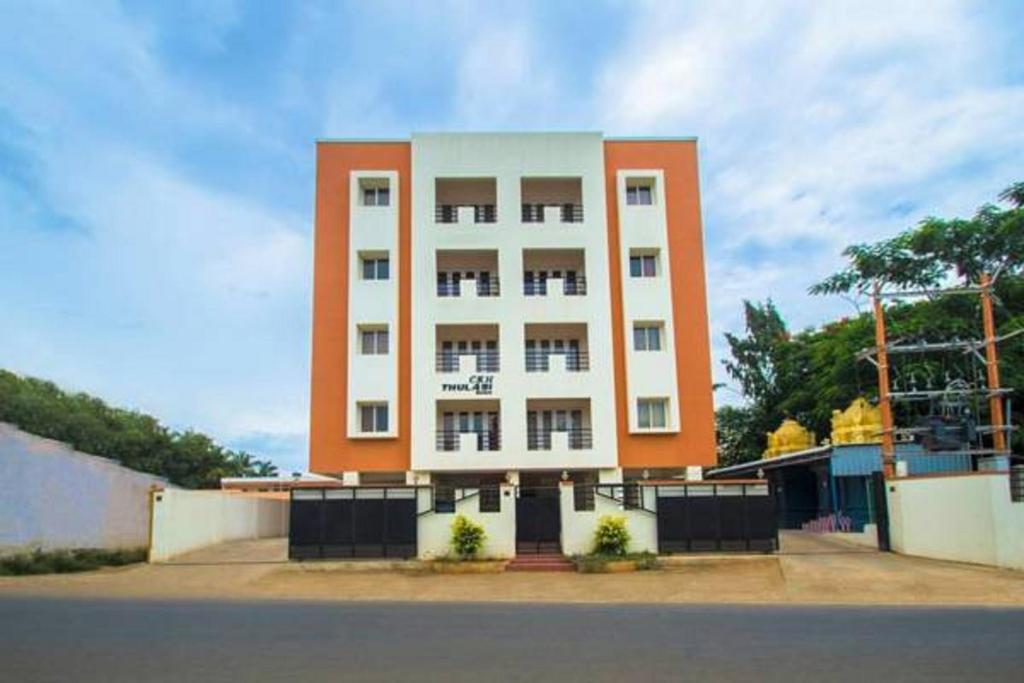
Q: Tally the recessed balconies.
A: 8